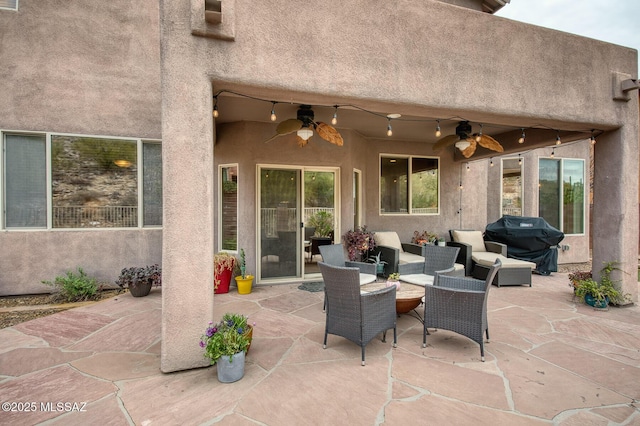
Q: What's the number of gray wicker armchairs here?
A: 4